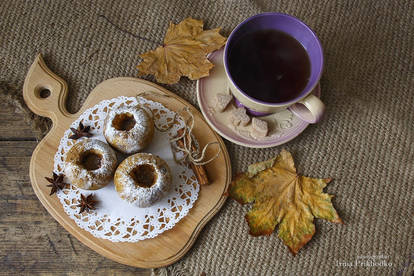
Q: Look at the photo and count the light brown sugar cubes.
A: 3